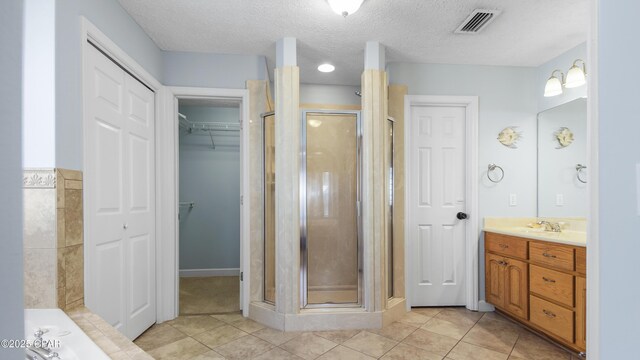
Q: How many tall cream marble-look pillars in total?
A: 2